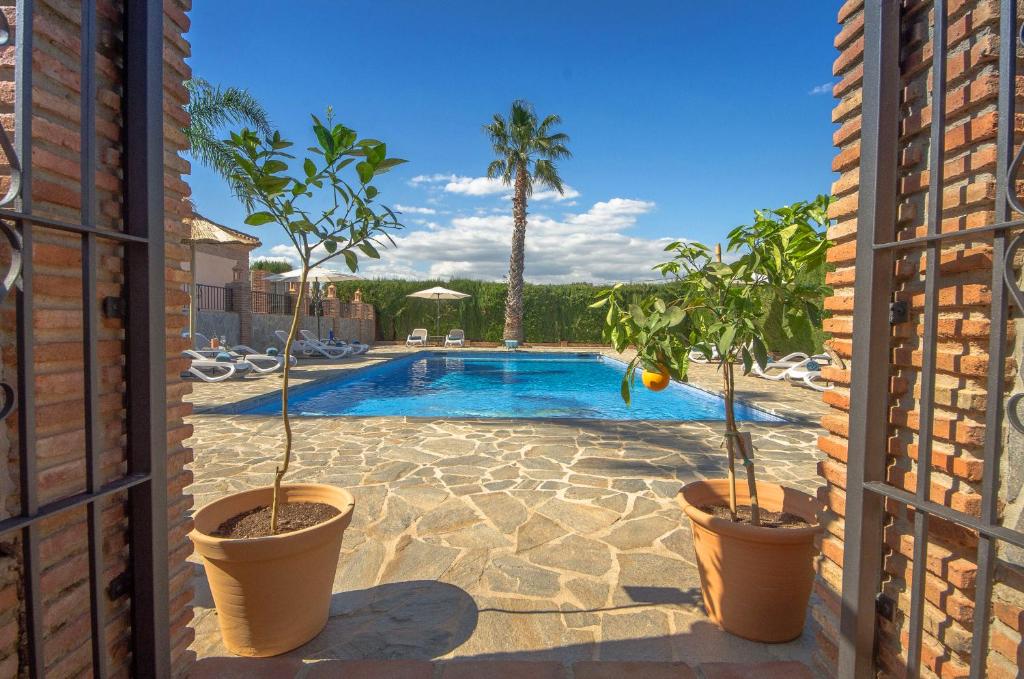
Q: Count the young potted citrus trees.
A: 2